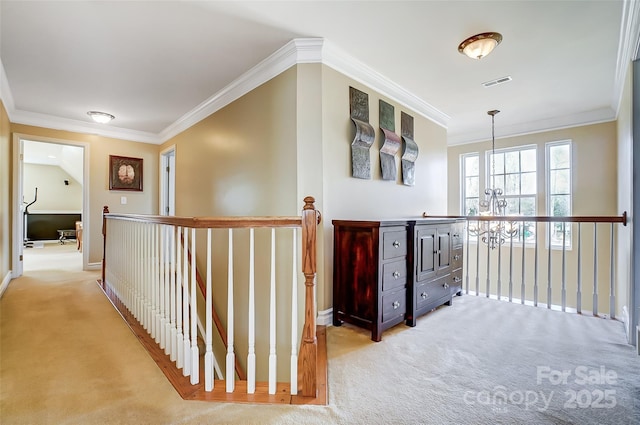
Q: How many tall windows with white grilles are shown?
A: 3